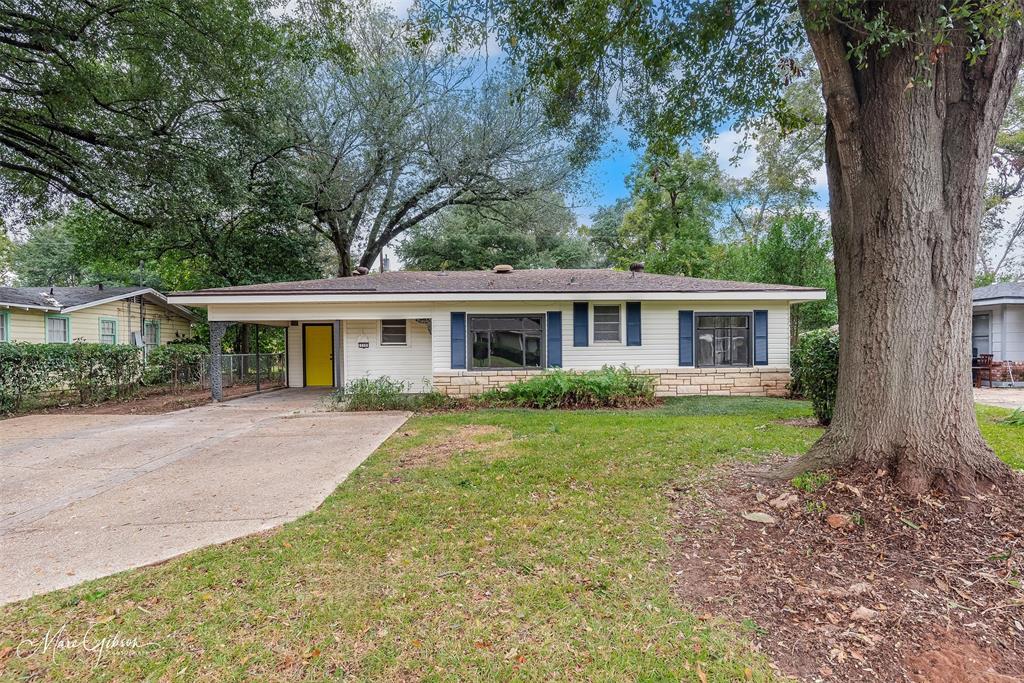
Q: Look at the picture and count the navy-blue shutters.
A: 6